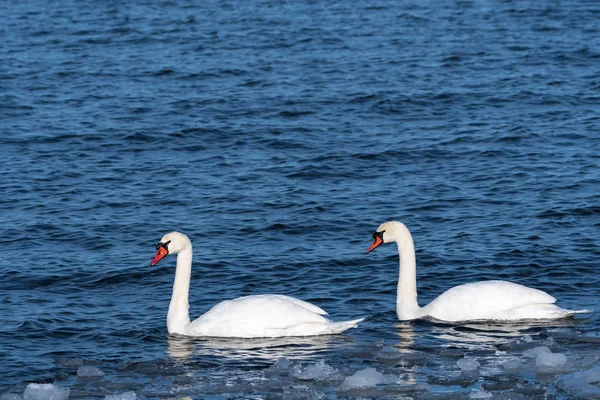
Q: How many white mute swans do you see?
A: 2